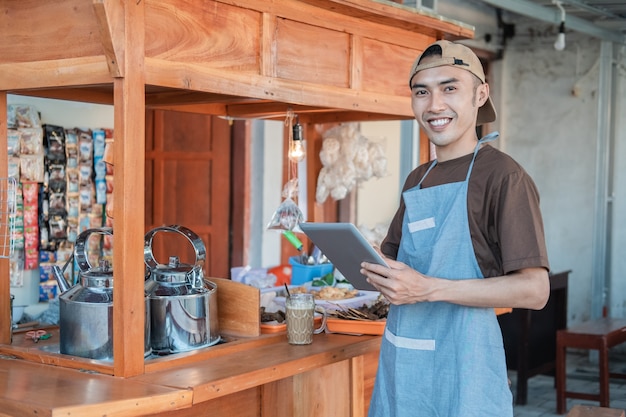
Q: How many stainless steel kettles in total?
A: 2